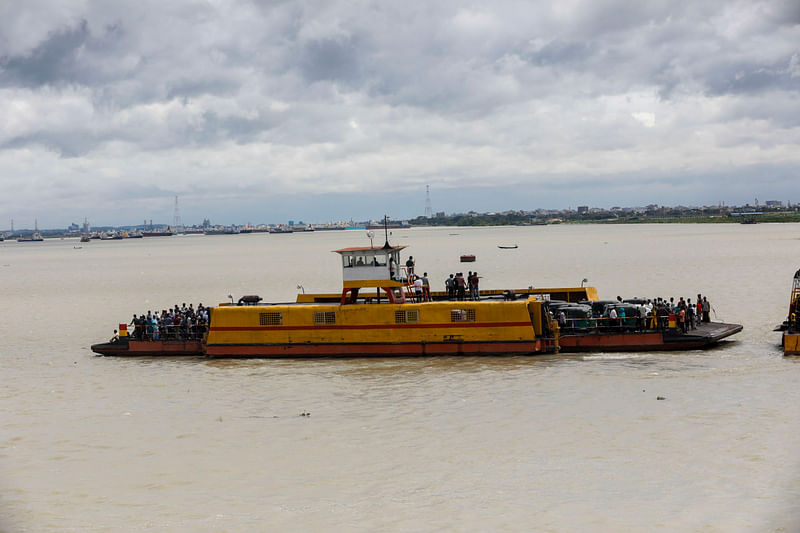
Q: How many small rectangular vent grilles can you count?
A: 4